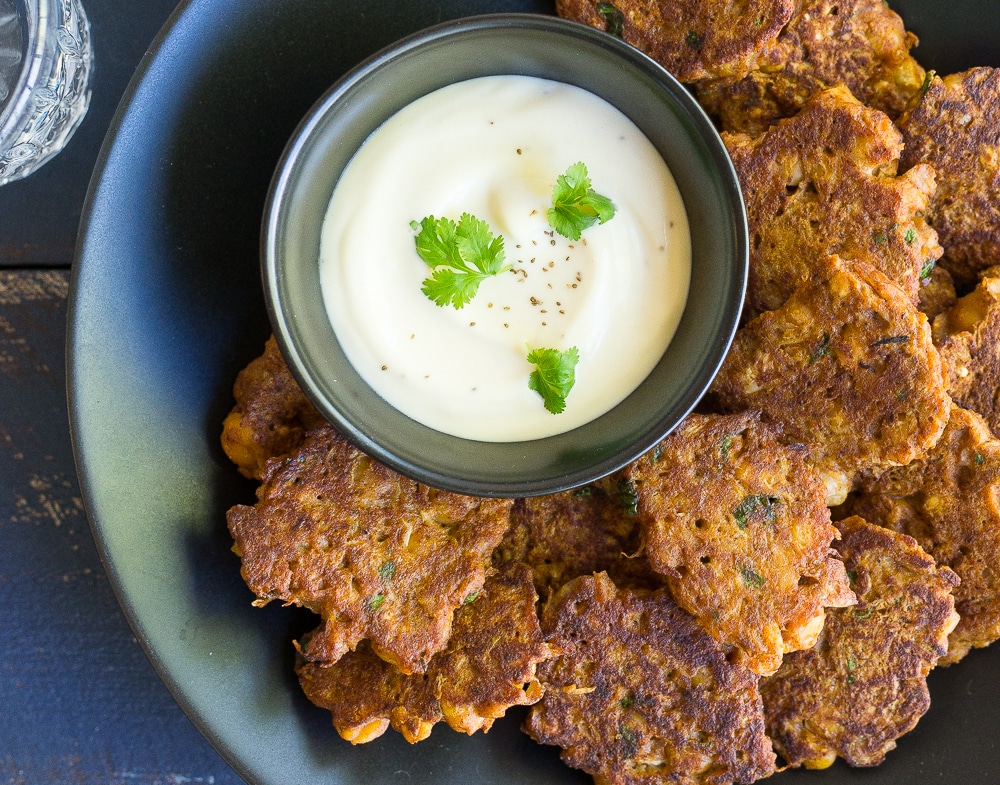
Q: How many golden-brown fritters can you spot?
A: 14